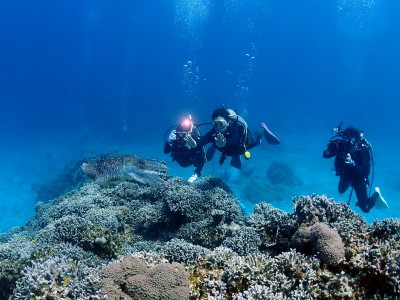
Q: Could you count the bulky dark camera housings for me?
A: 1